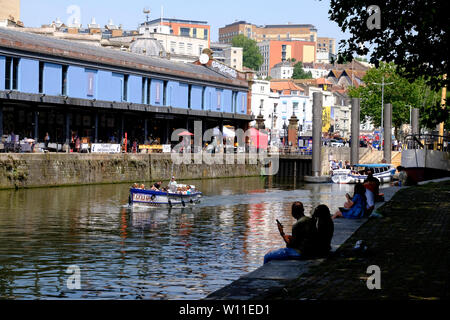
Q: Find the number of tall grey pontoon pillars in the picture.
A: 4